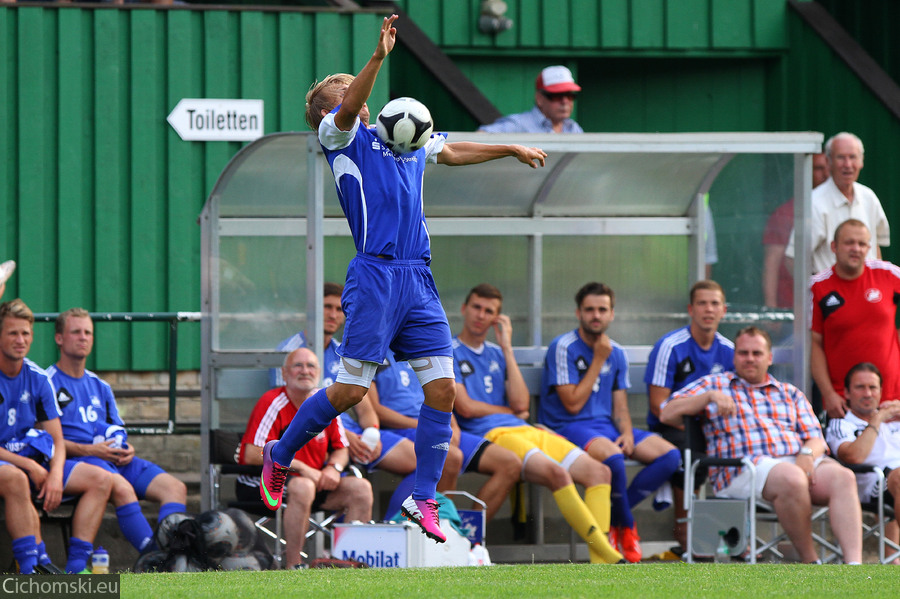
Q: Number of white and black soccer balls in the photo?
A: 1